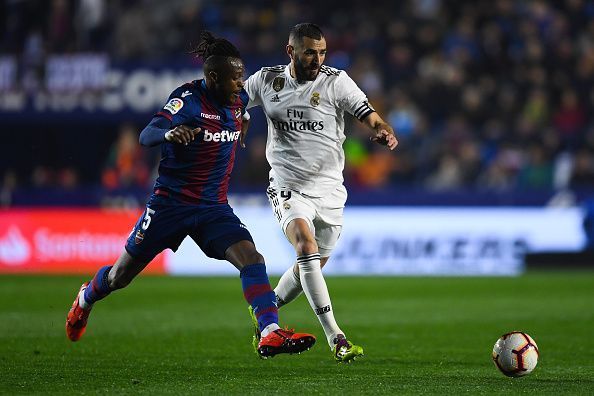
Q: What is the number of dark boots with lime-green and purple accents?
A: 2